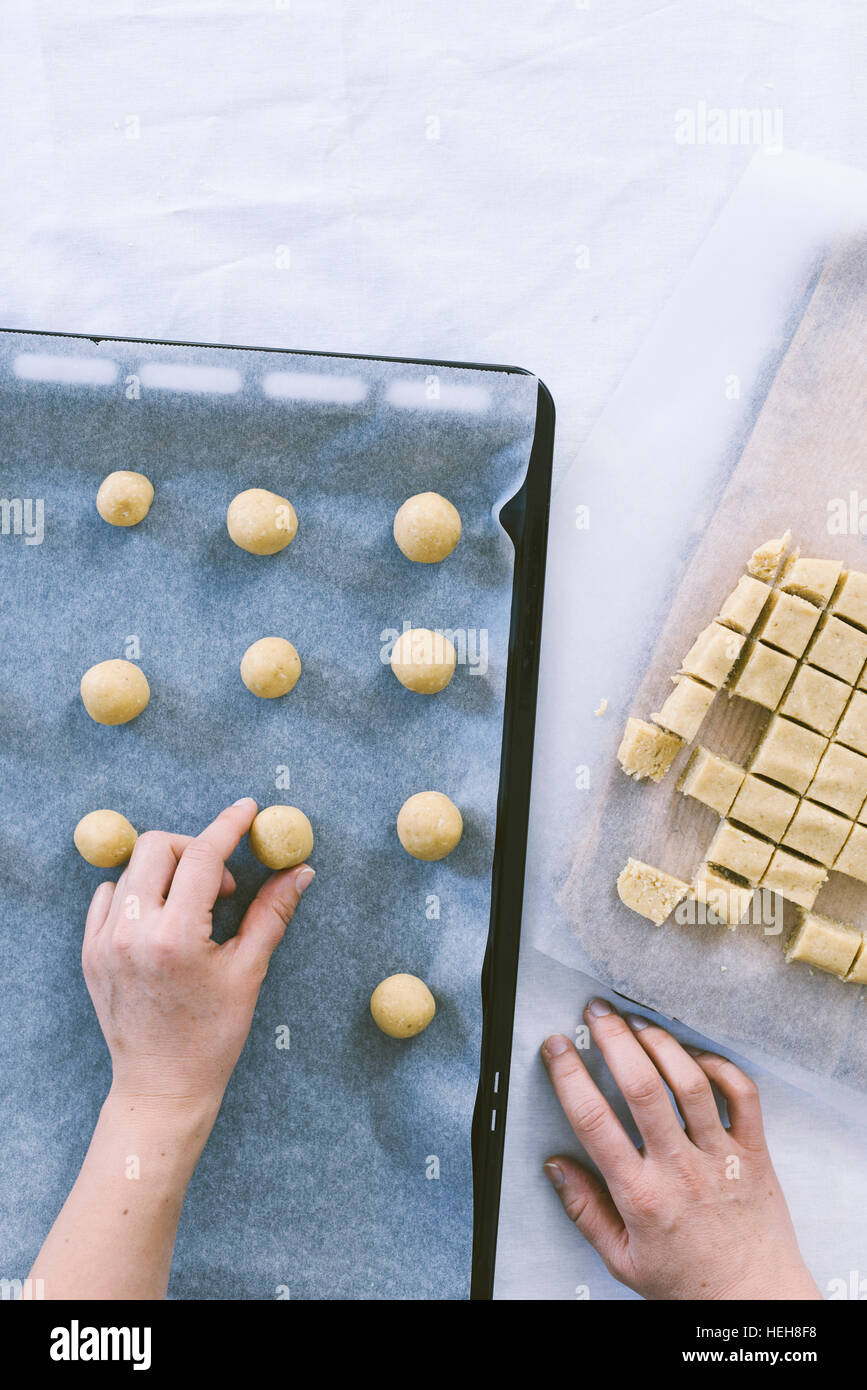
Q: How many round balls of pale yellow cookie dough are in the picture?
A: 10